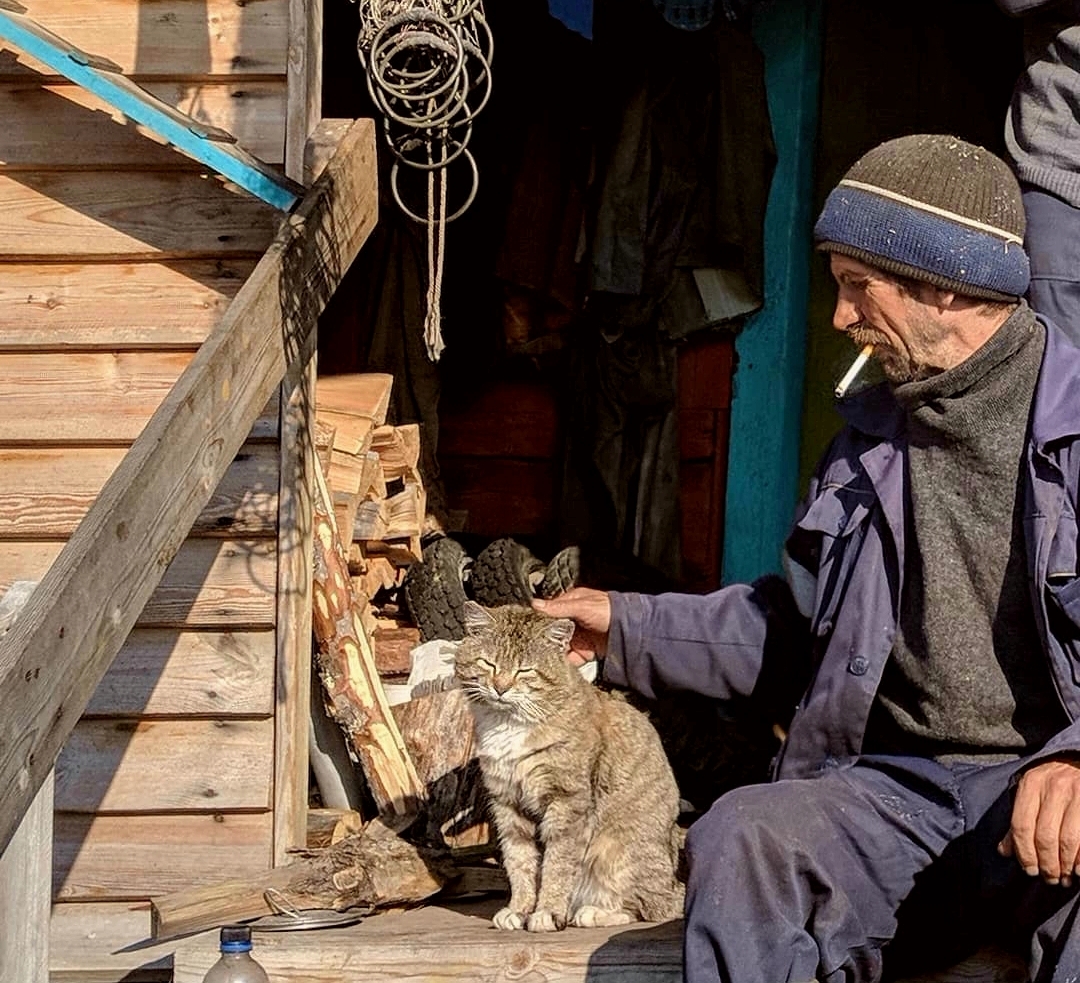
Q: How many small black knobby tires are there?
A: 3